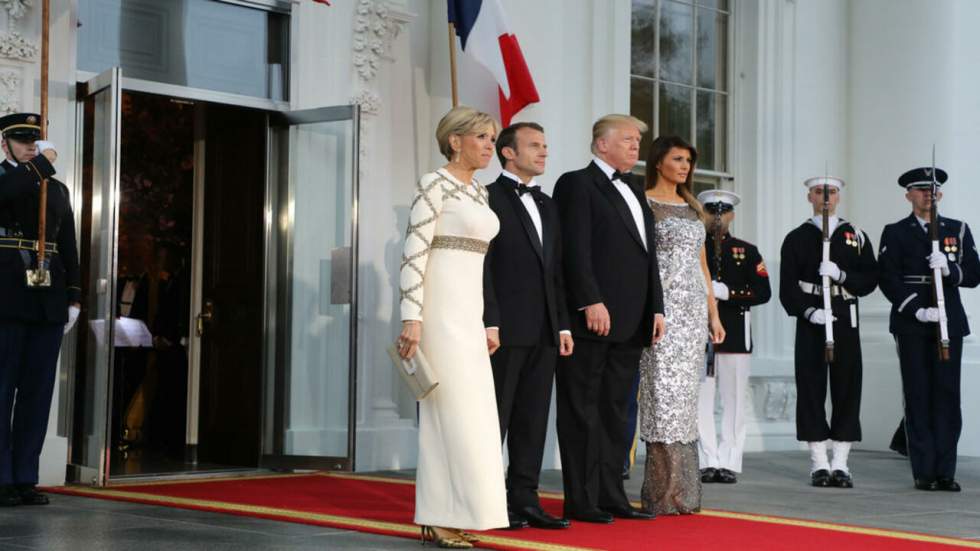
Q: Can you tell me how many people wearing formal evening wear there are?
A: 4